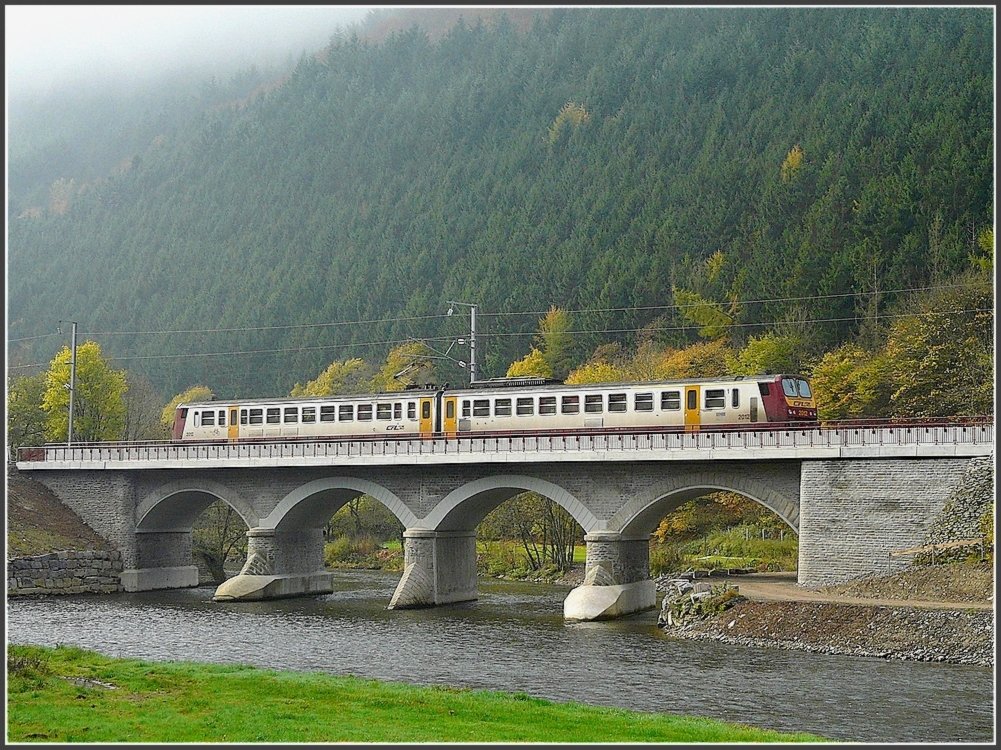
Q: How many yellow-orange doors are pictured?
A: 4